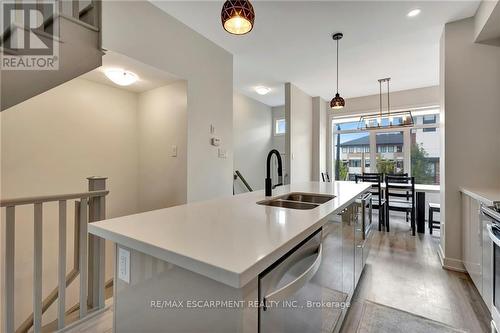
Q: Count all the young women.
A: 0